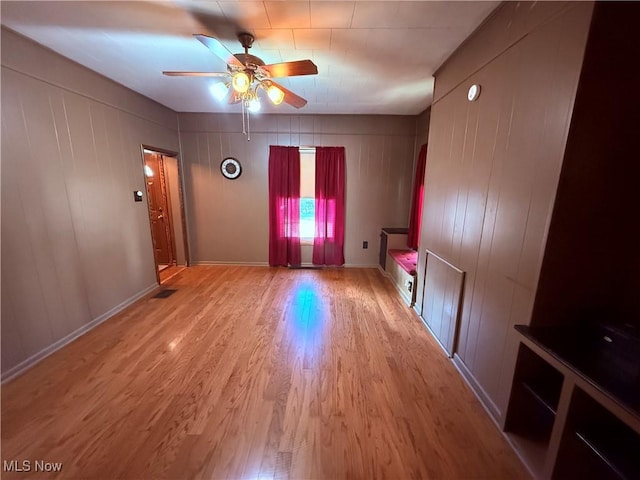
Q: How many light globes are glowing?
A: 4